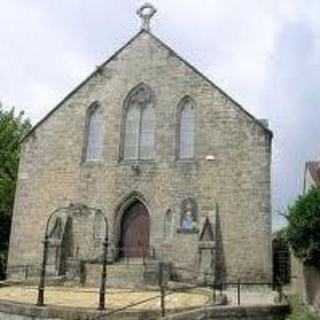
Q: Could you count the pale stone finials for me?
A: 1